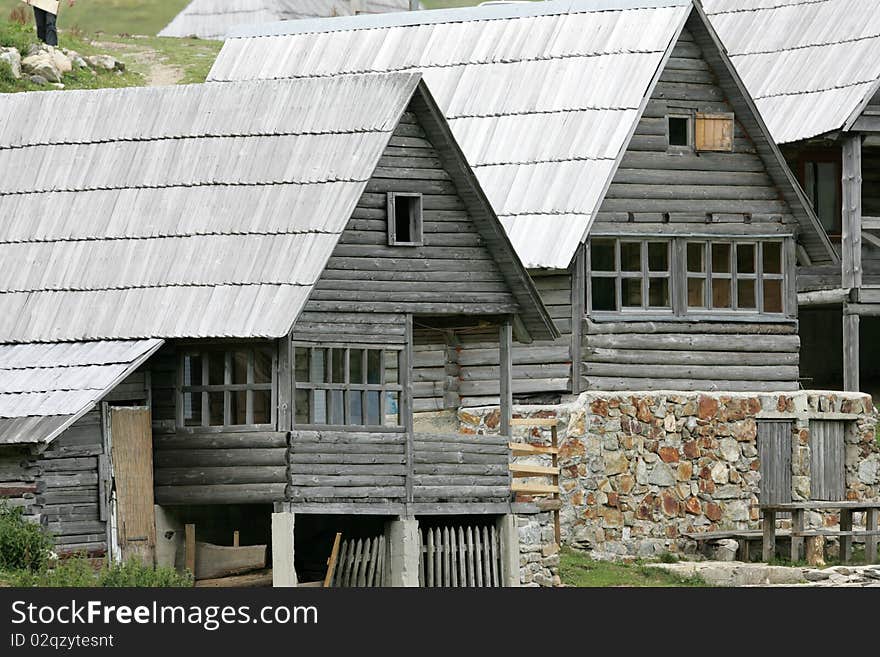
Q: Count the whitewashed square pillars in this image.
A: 3